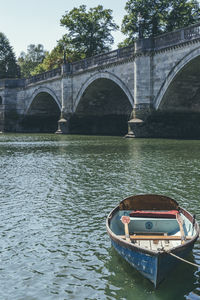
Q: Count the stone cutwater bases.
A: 2